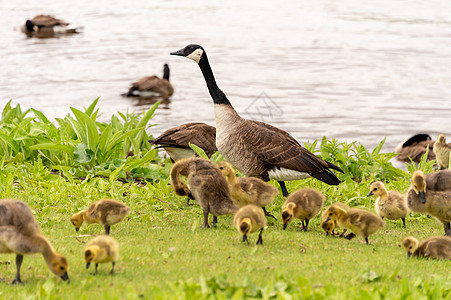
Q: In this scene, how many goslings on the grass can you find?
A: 13